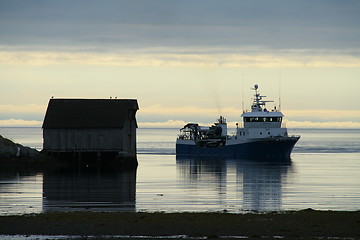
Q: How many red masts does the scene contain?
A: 0